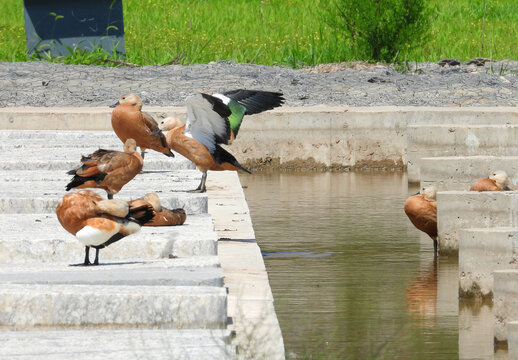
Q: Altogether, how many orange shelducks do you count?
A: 7